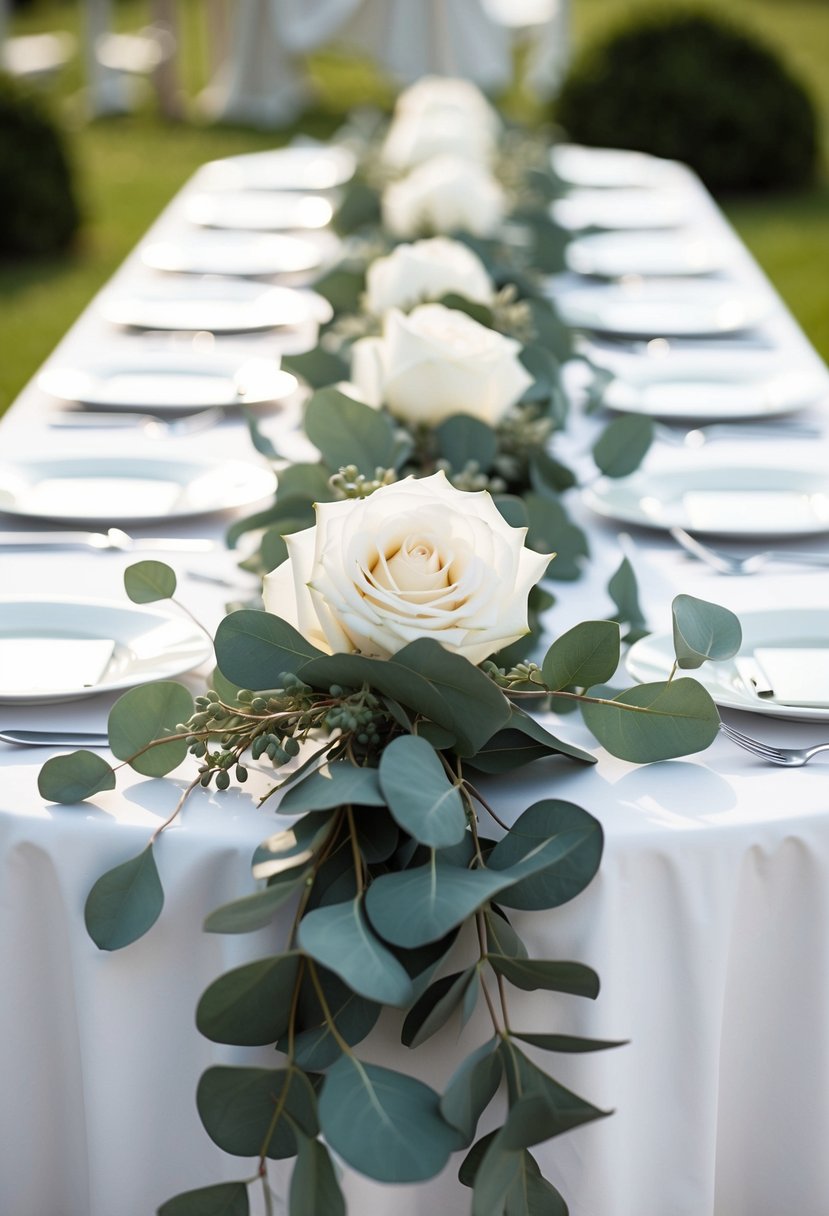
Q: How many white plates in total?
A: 14